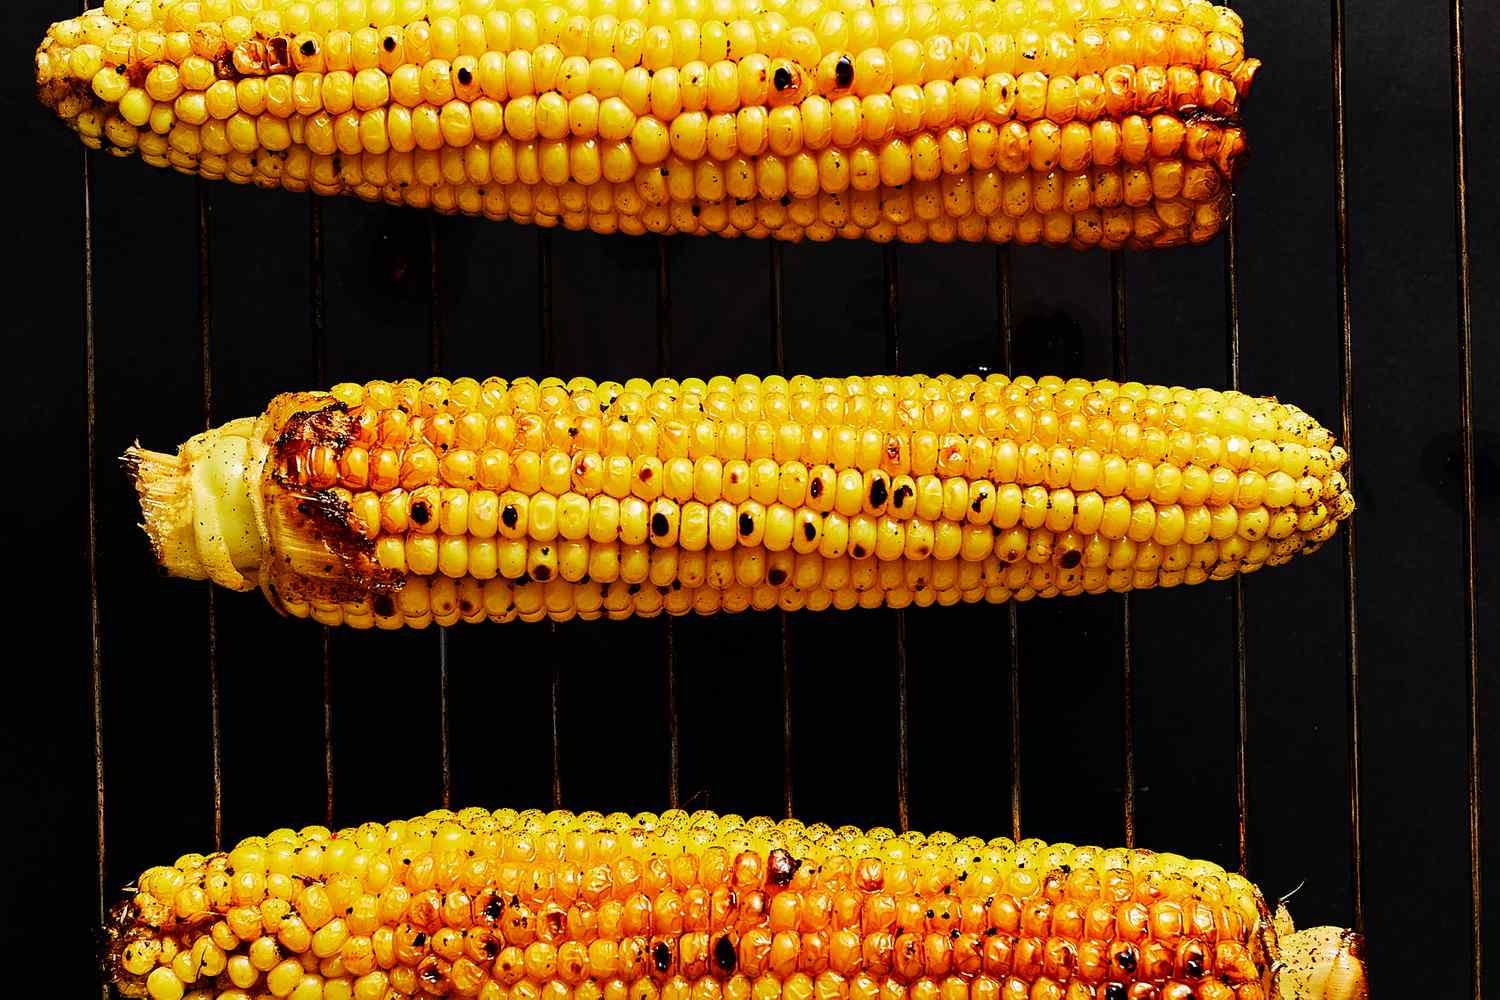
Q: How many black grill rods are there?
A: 13